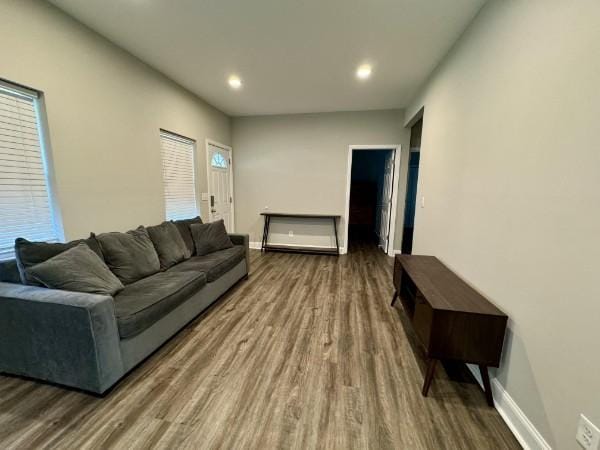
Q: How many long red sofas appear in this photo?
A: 0